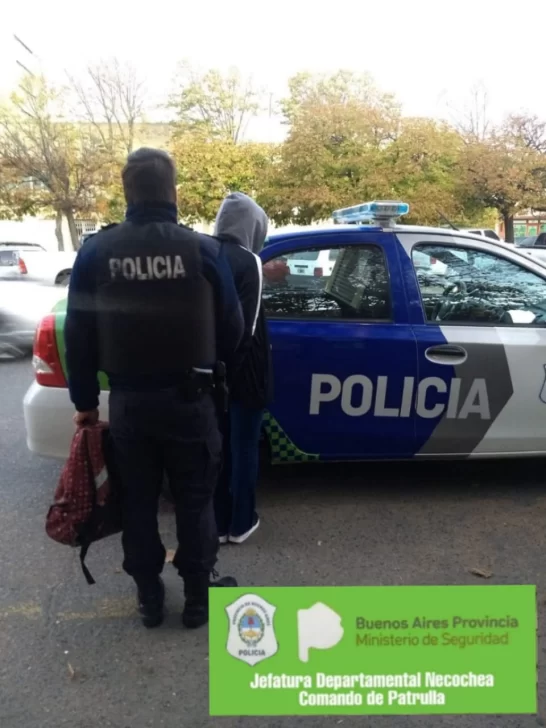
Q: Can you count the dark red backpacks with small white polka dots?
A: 1